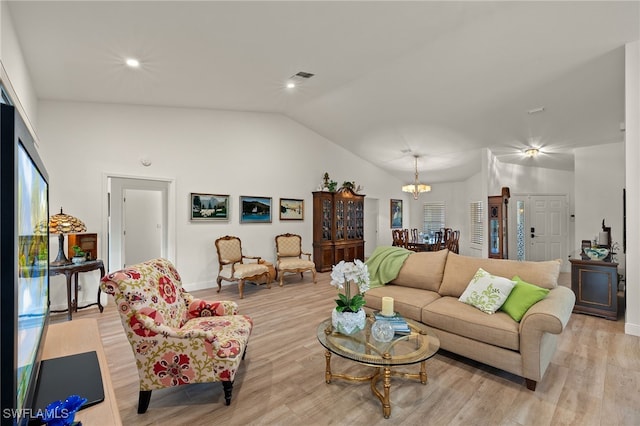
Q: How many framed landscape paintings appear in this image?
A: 3